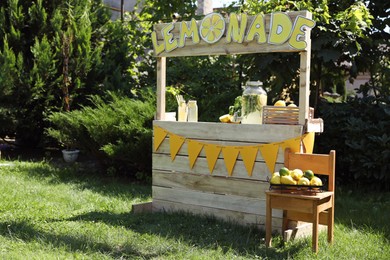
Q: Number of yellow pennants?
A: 9